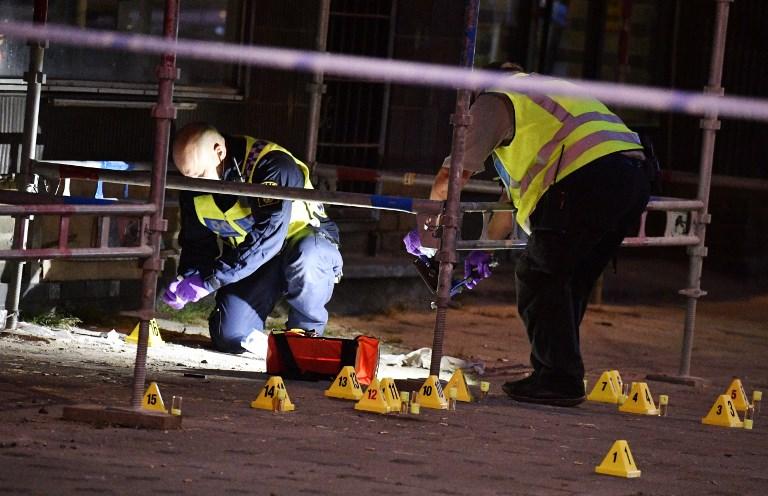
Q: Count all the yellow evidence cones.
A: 14